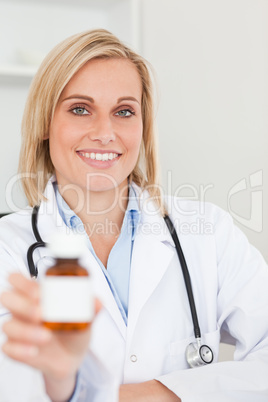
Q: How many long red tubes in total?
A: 0